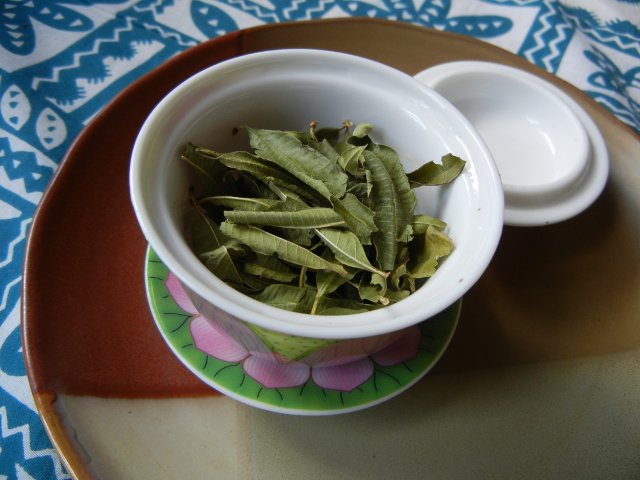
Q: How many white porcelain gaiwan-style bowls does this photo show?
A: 1